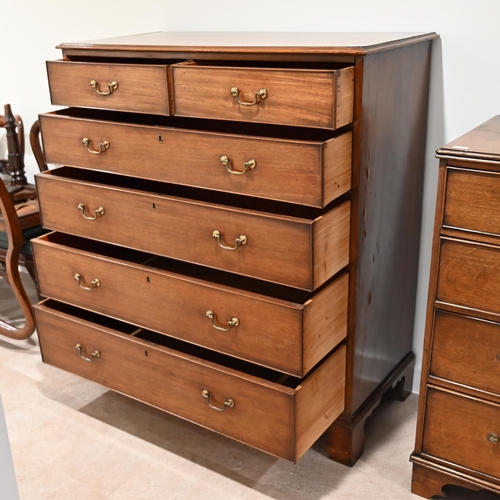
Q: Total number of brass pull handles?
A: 10